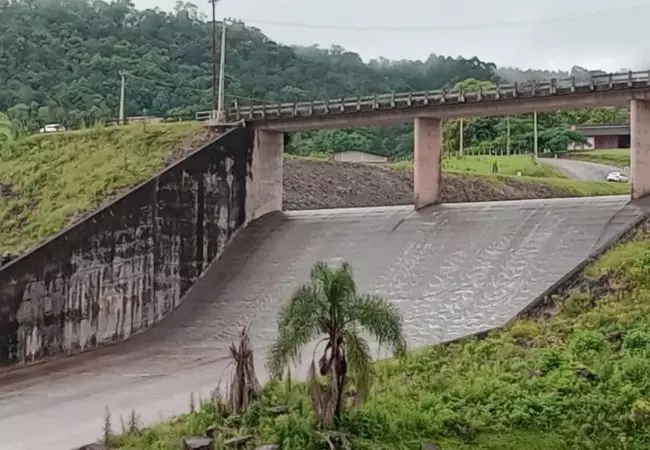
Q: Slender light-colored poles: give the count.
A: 5